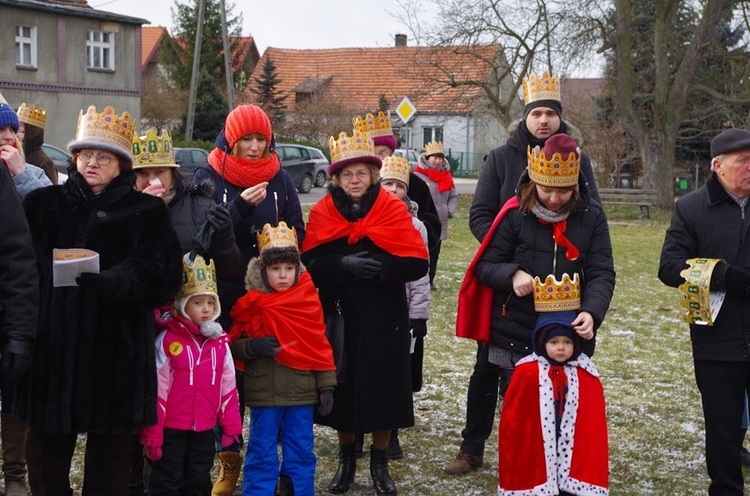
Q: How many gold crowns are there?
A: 13